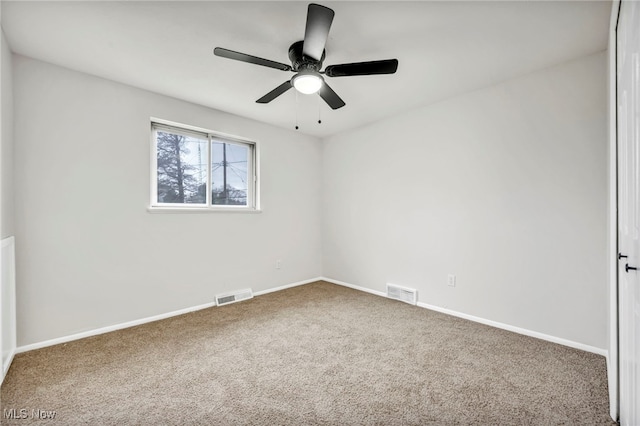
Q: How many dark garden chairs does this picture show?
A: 0